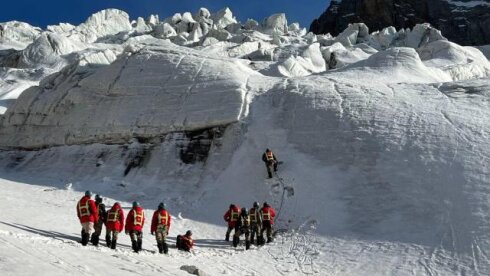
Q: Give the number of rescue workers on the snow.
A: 11